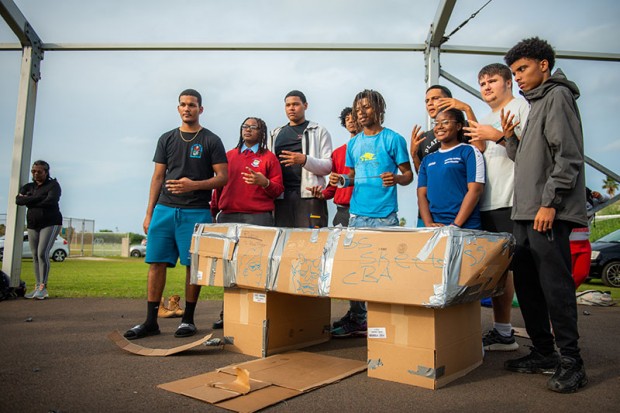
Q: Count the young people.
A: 9